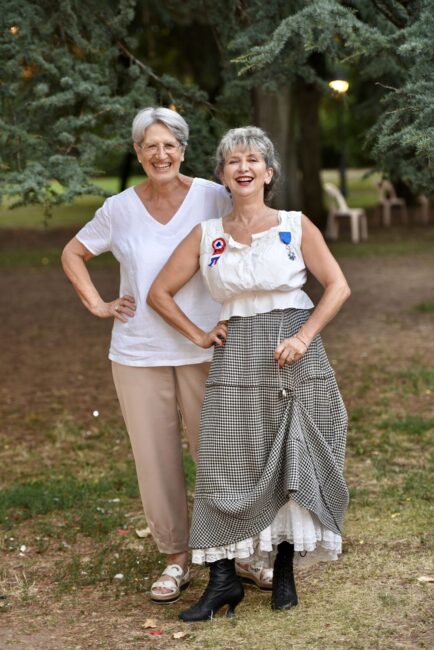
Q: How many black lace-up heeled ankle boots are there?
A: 2